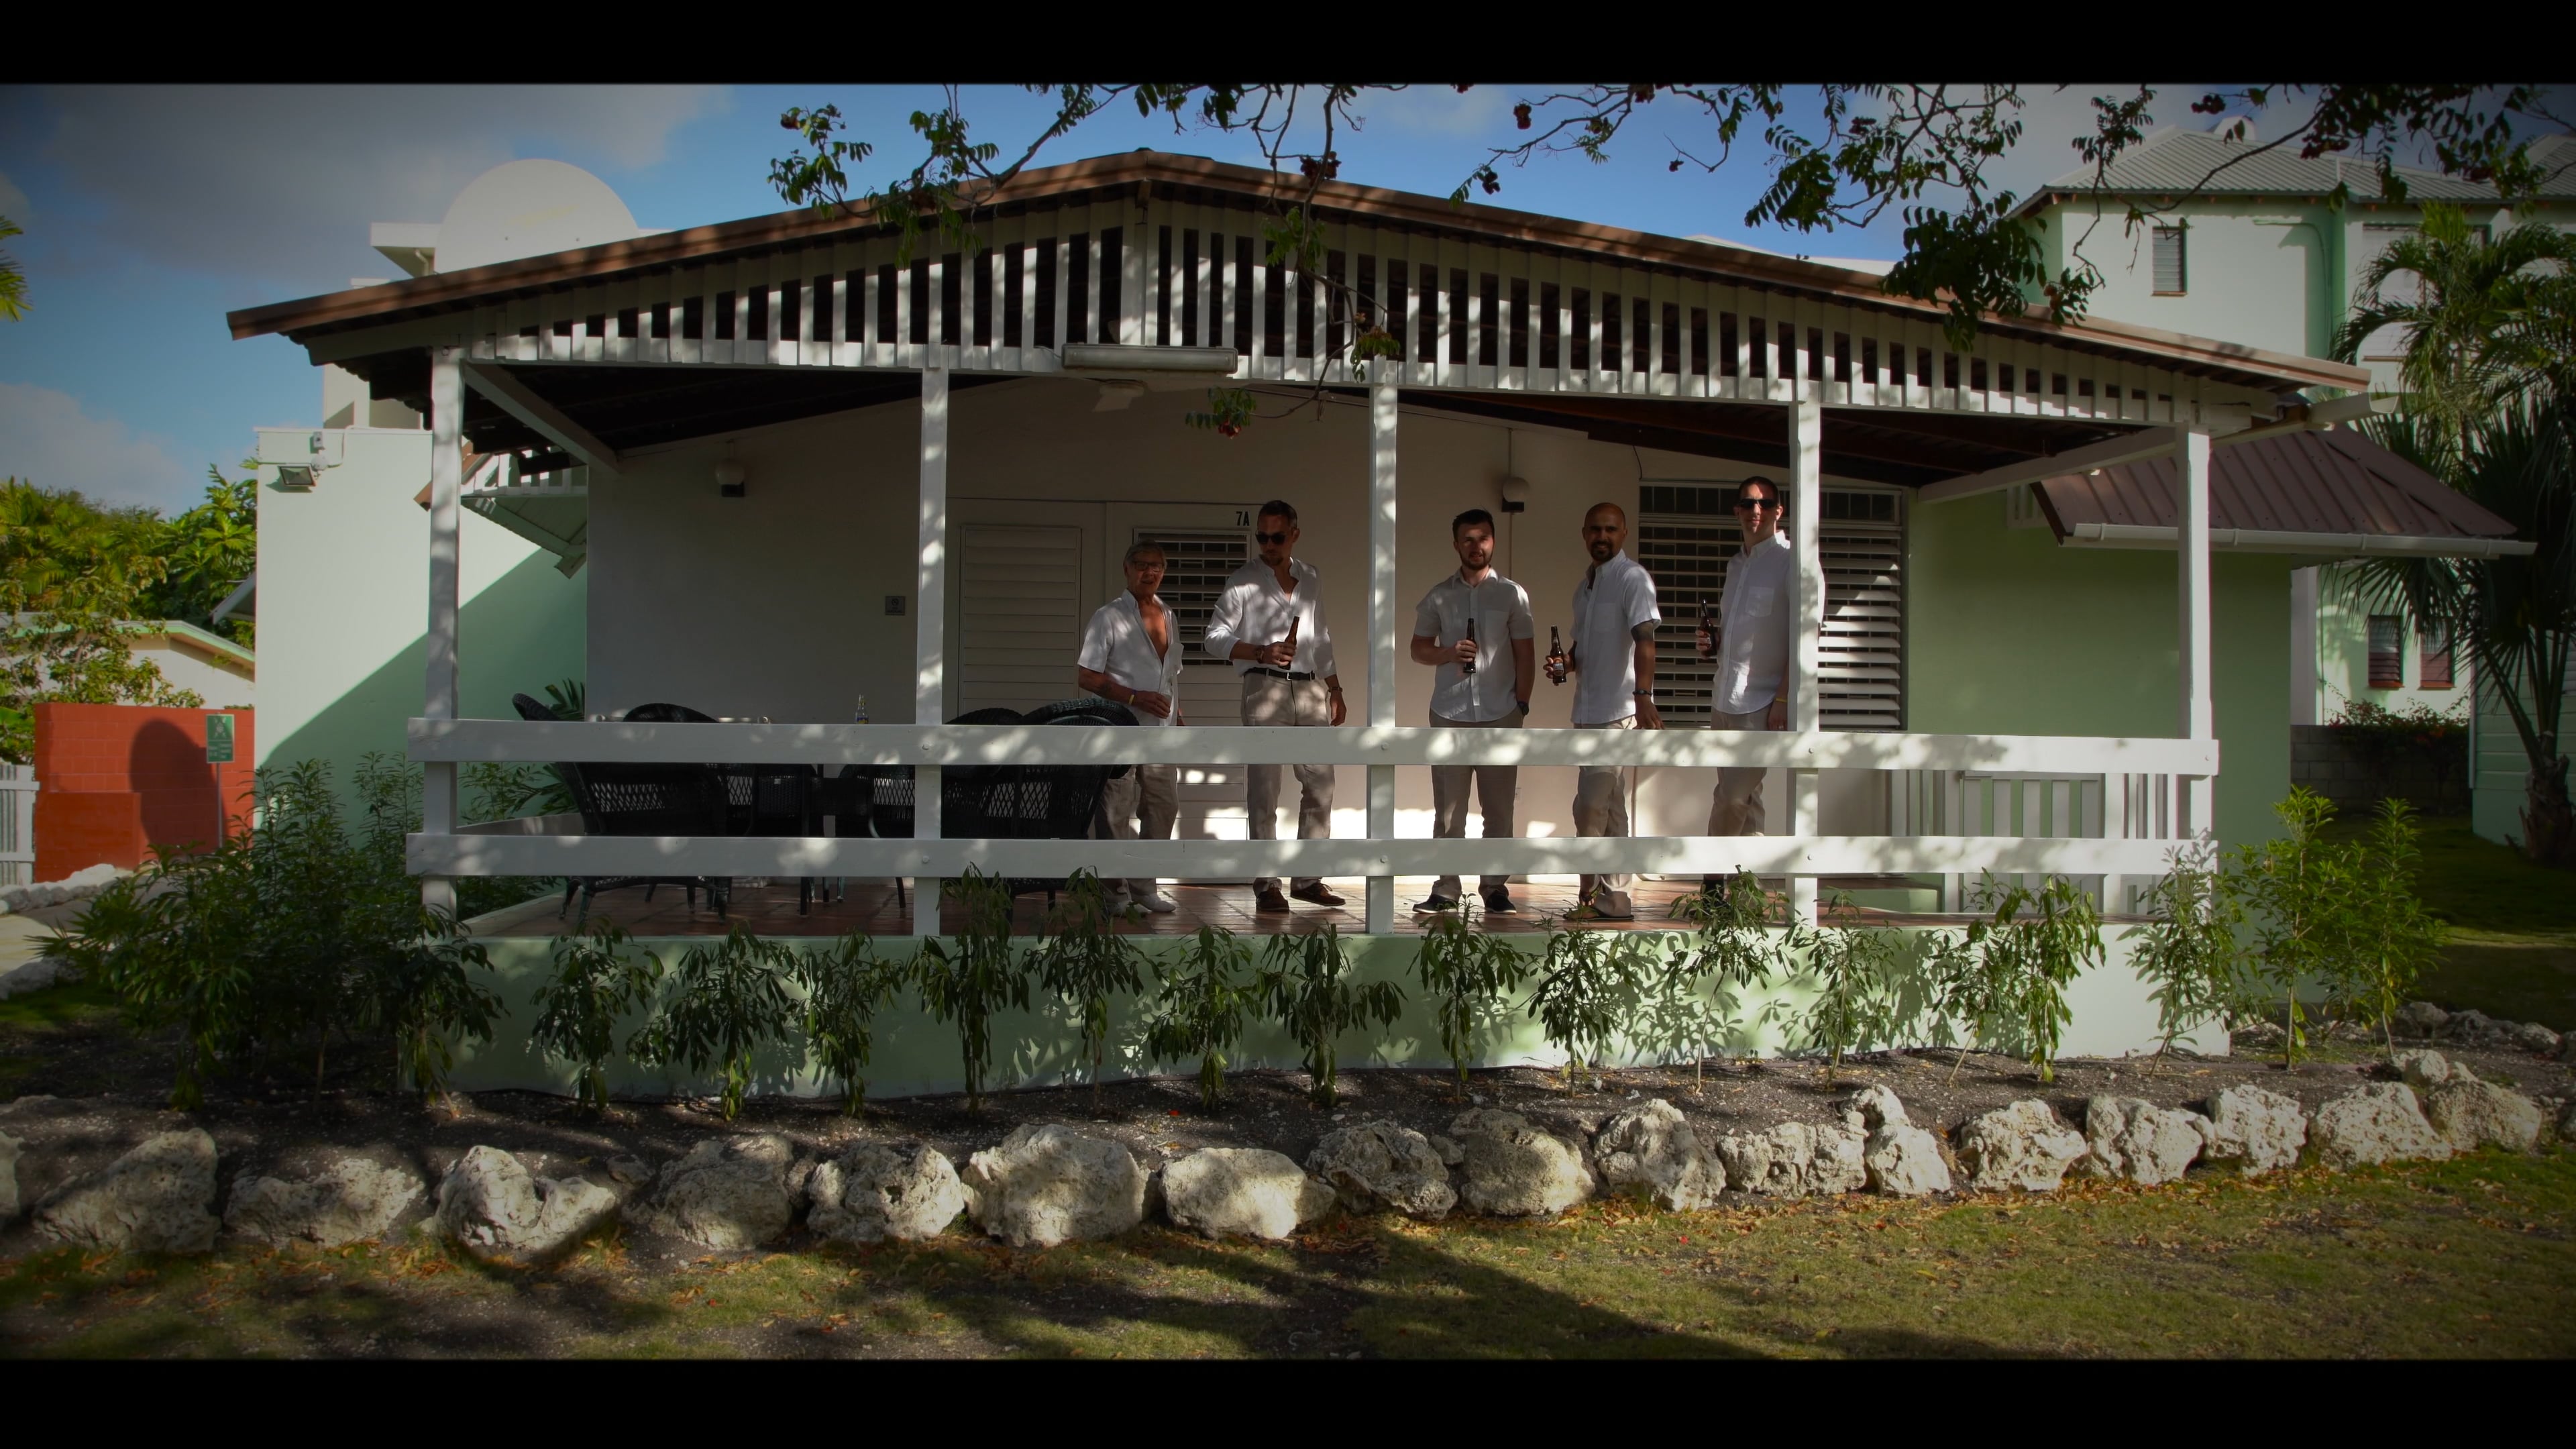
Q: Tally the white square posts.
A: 5